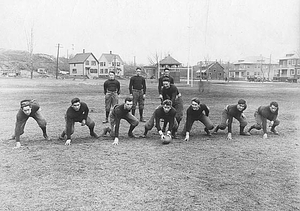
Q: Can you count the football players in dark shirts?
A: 11